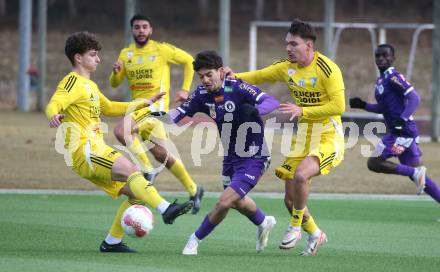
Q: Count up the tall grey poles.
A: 6